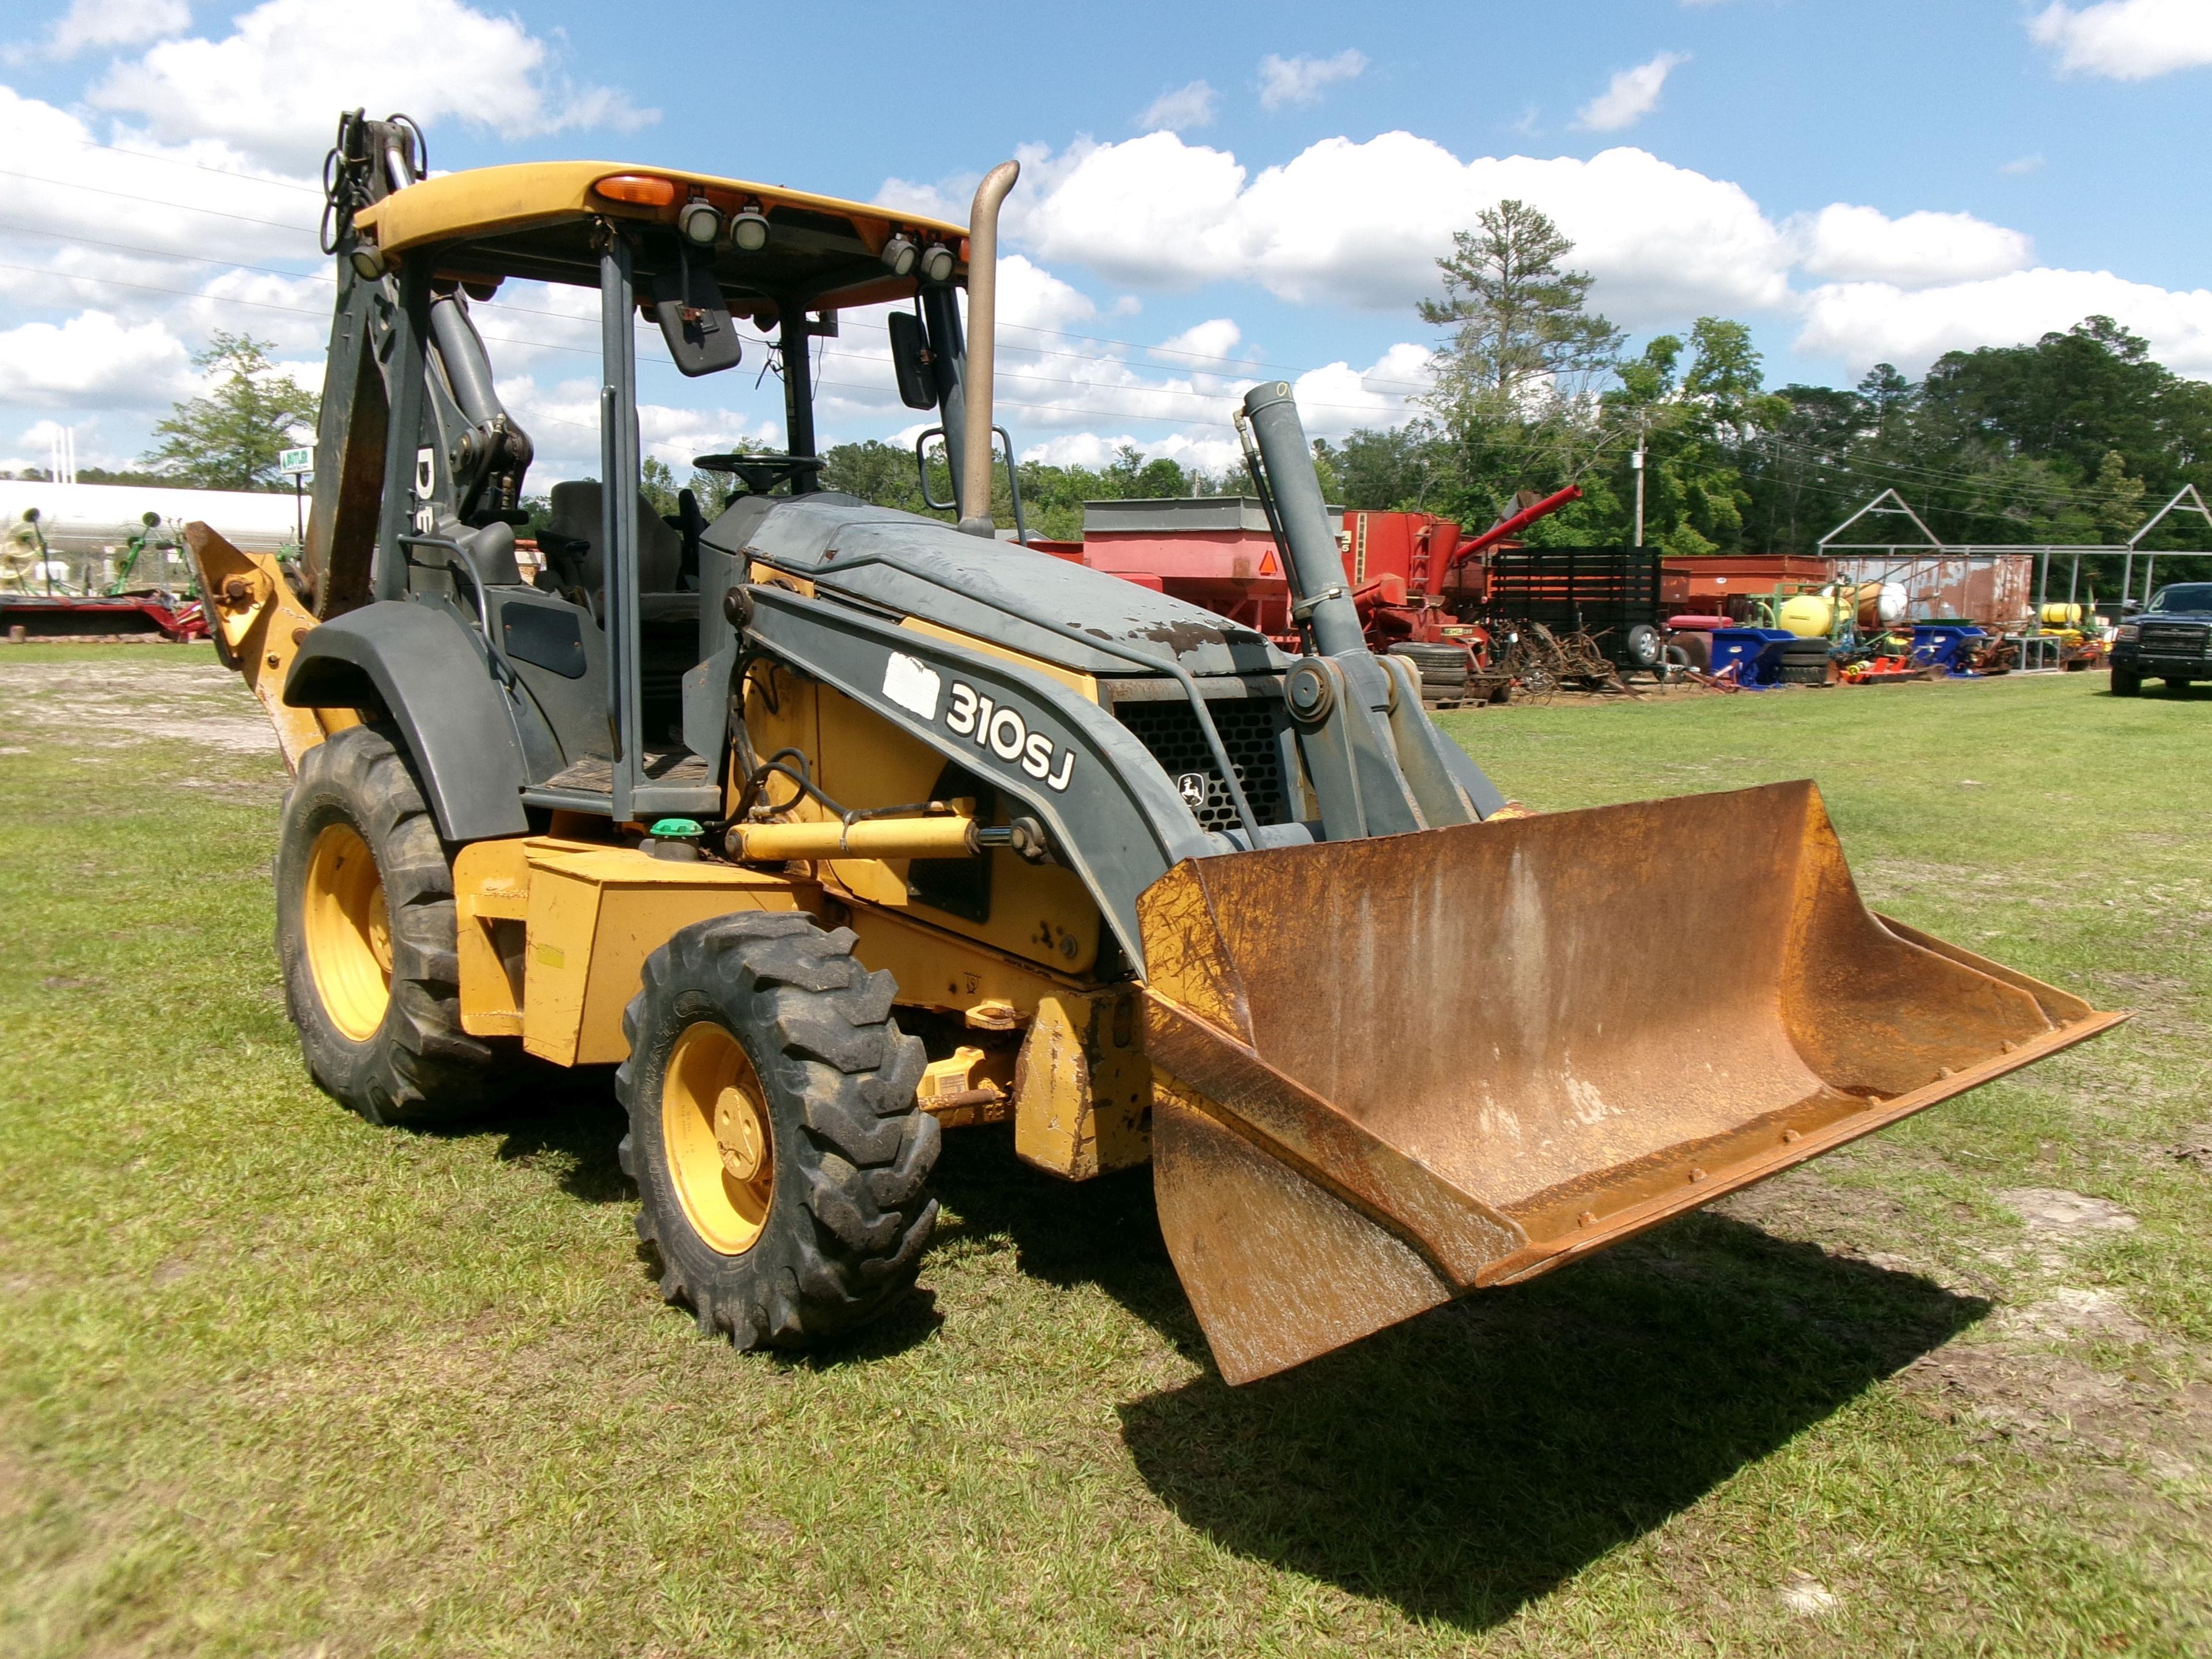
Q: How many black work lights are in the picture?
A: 5